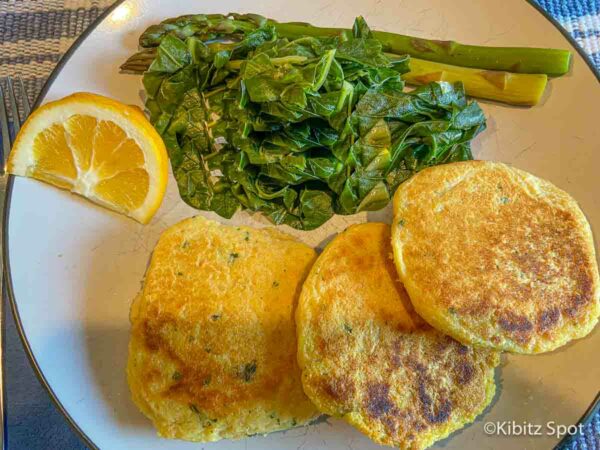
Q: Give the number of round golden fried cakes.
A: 3